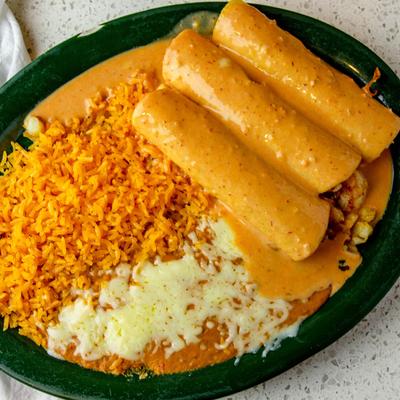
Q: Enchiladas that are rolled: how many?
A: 3